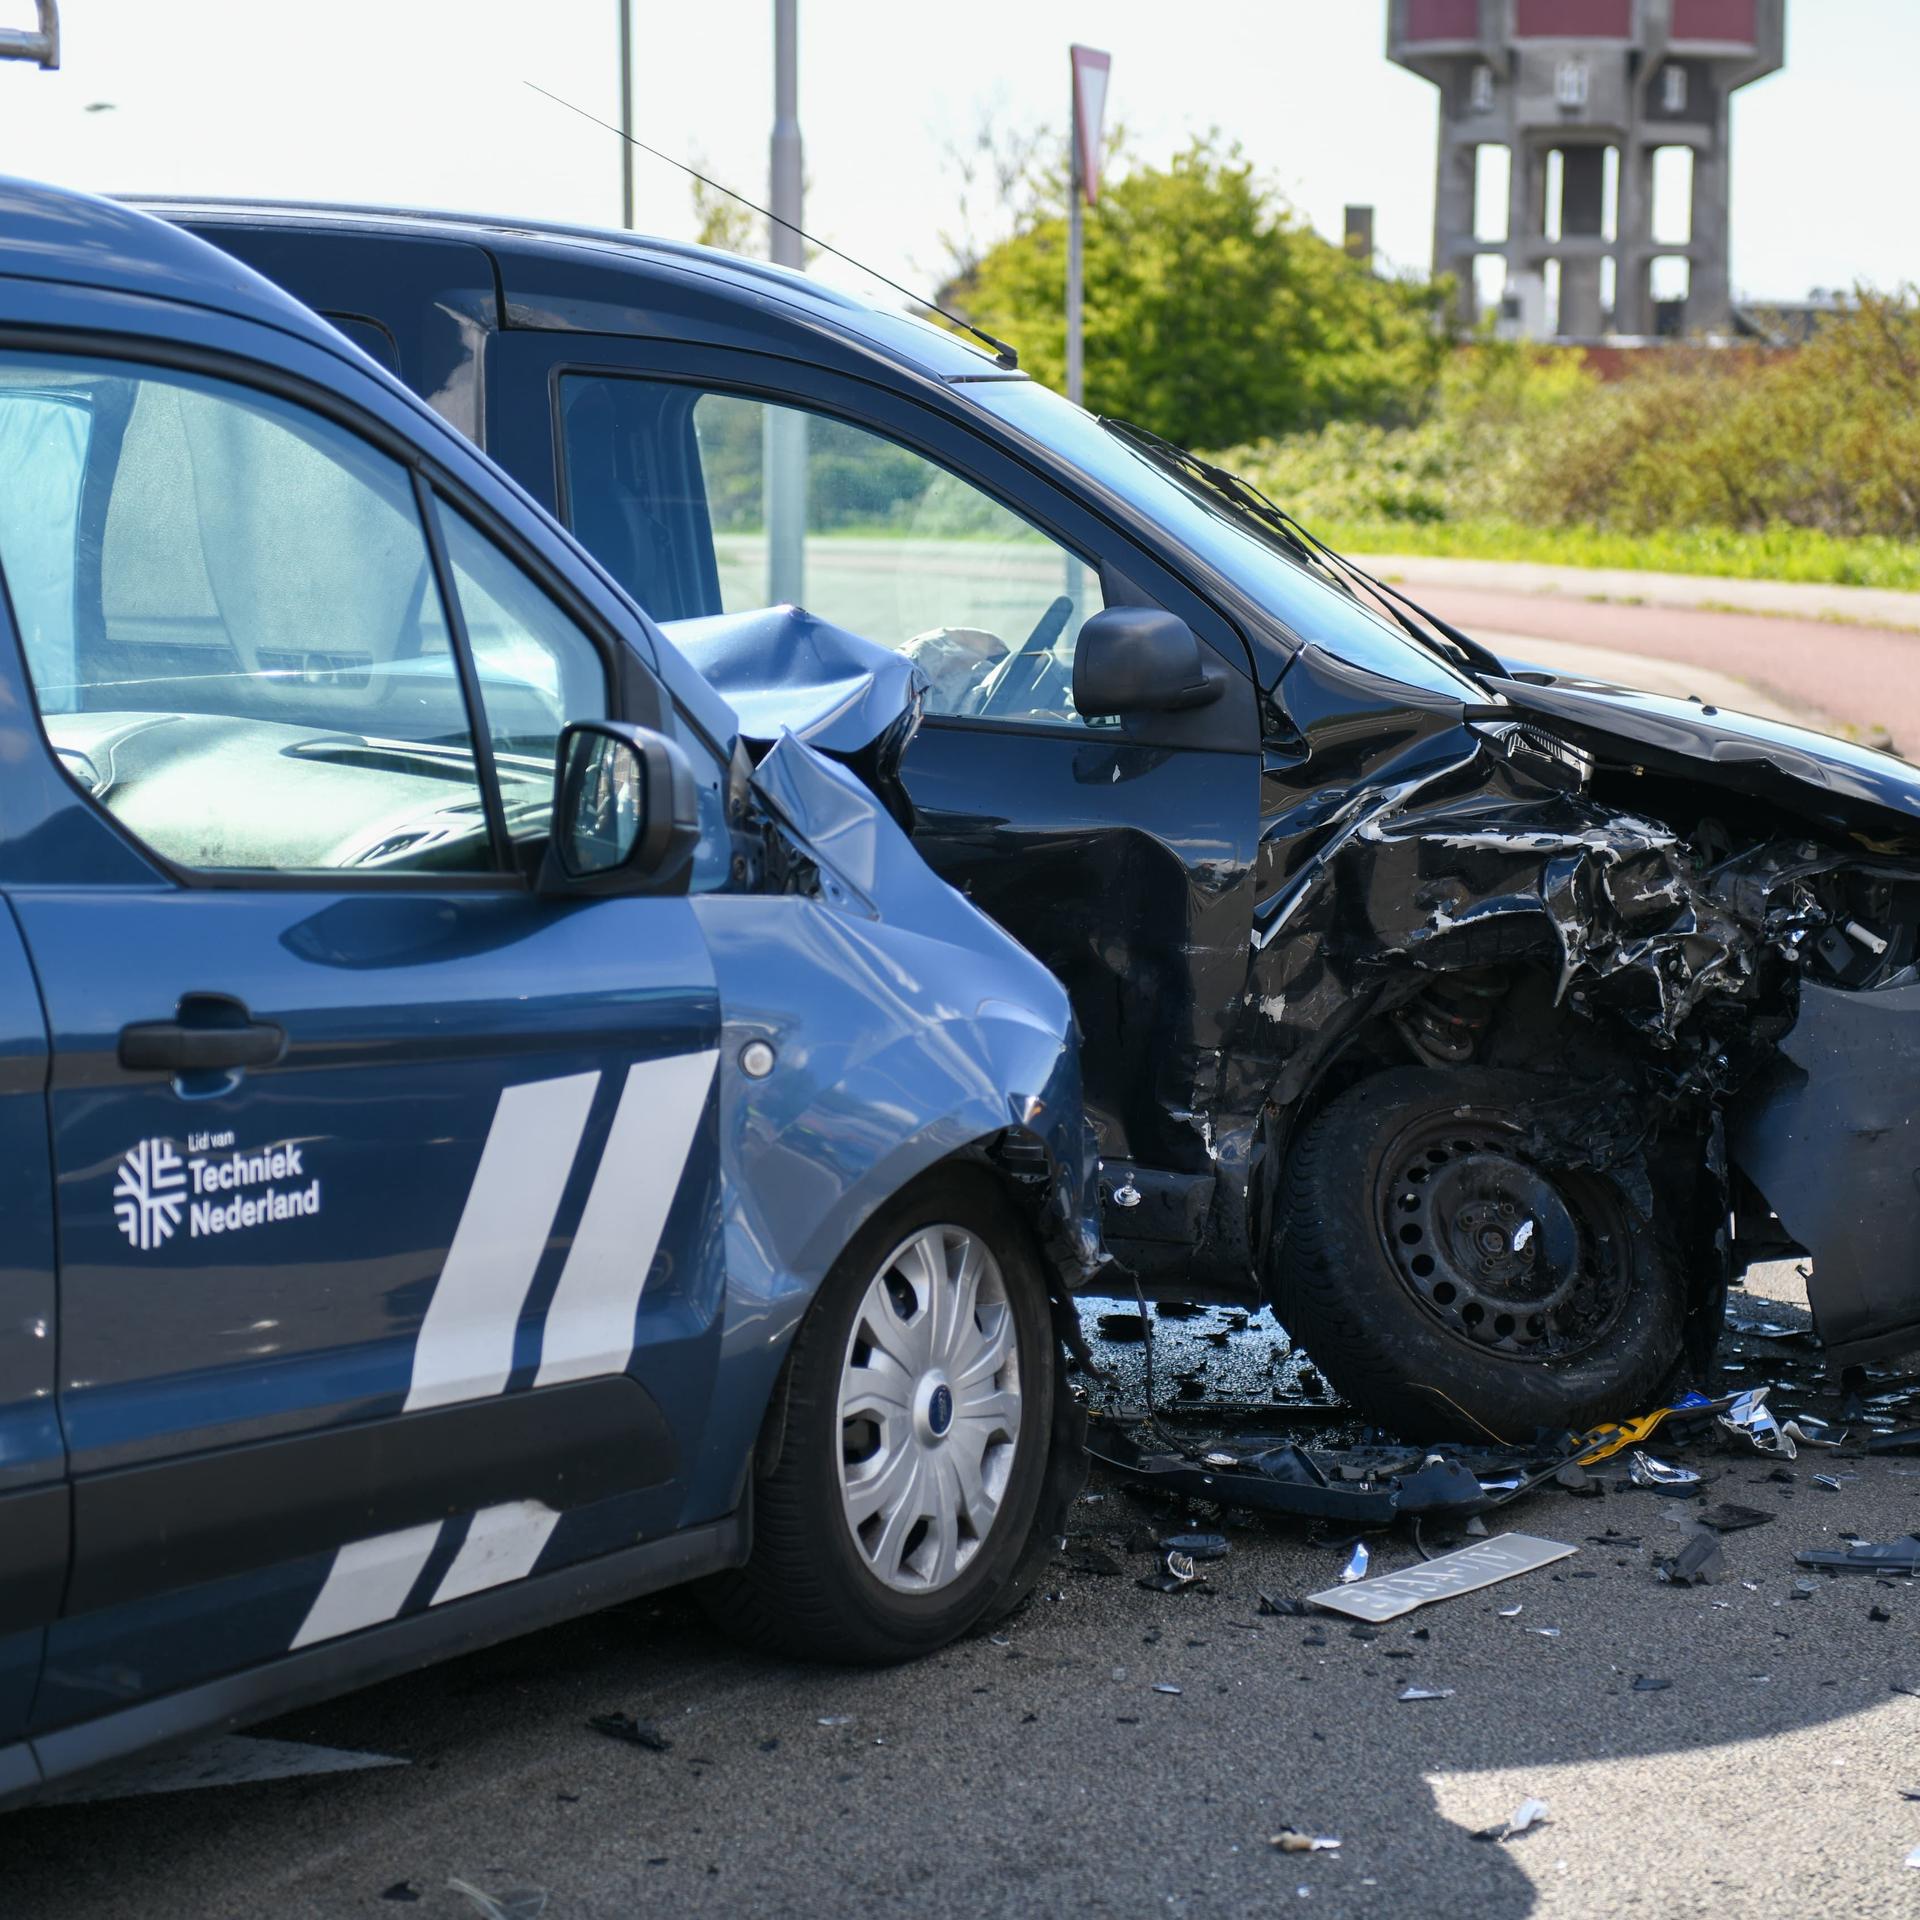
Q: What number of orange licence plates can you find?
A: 1